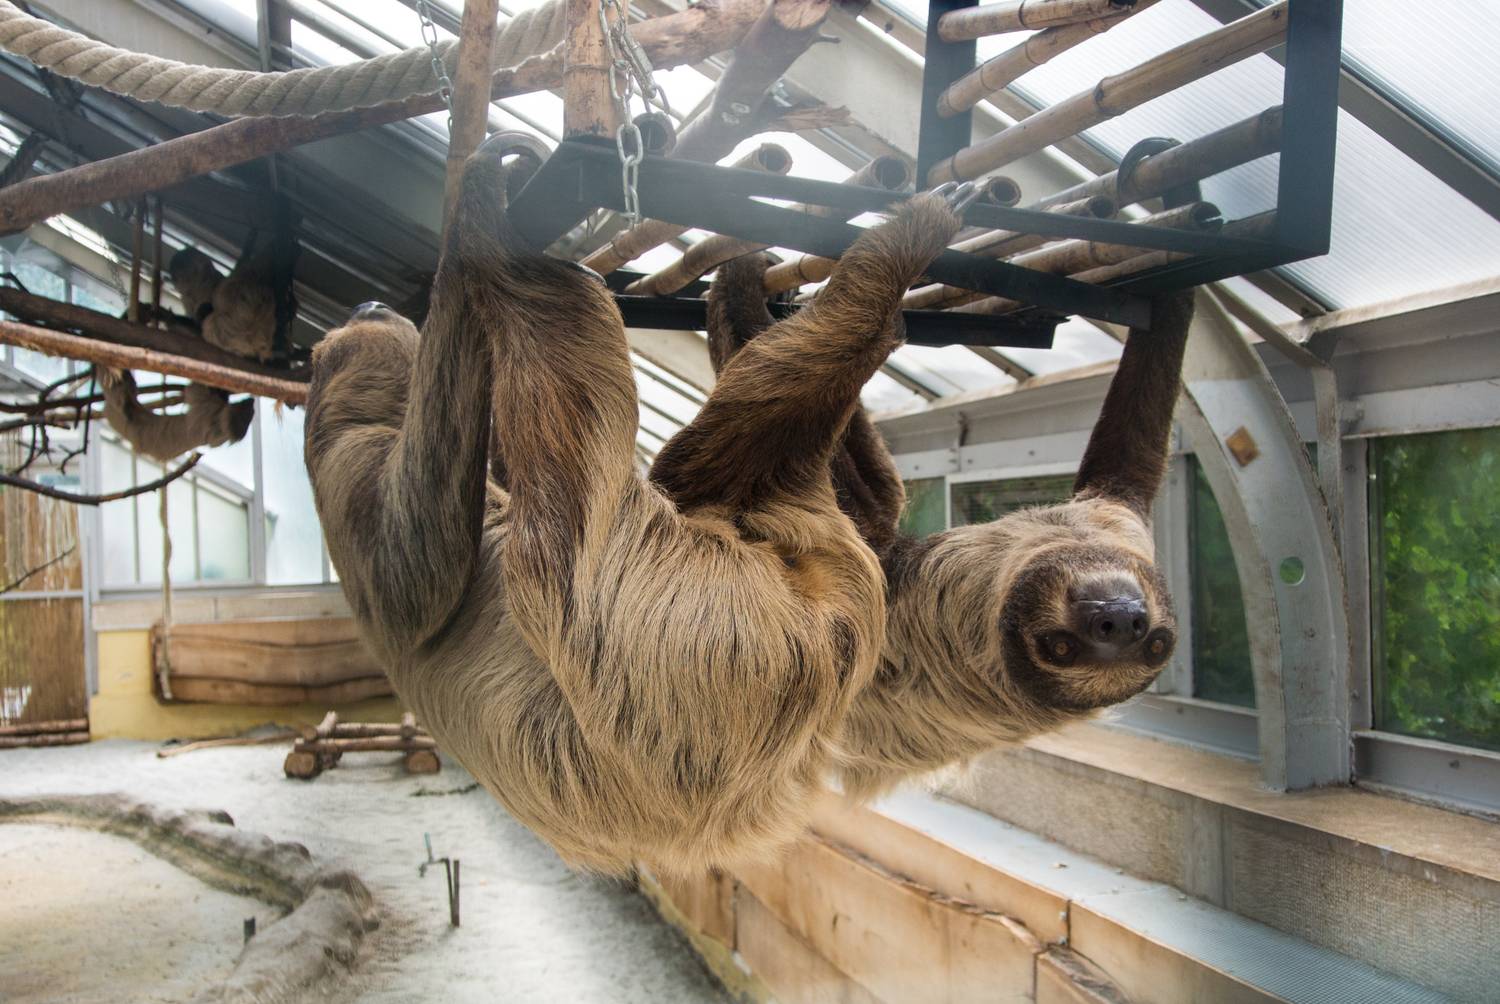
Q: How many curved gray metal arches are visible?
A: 1